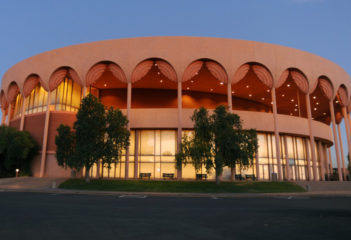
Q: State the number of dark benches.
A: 5